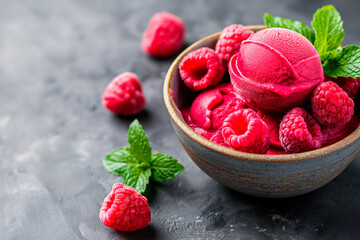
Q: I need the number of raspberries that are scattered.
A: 3